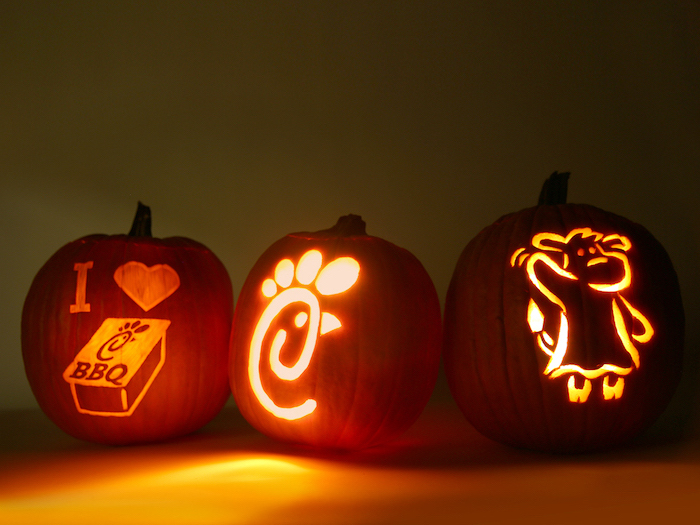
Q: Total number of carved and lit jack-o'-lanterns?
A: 3